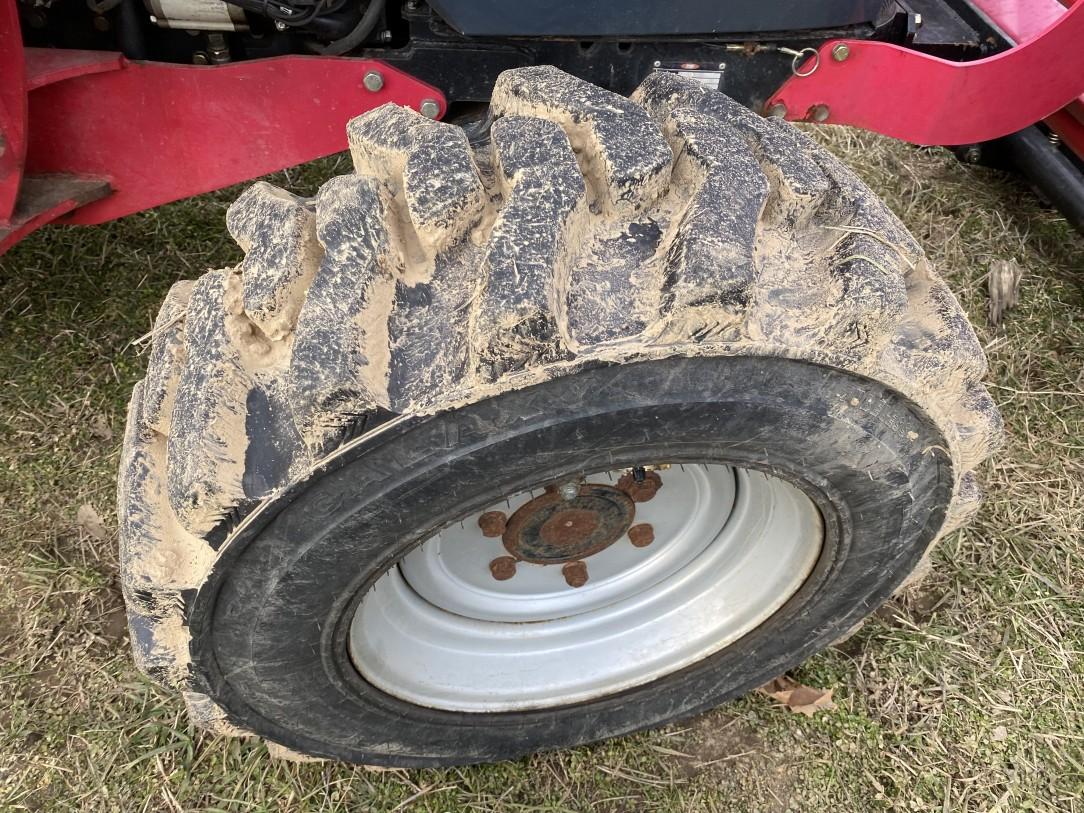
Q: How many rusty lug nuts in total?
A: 5